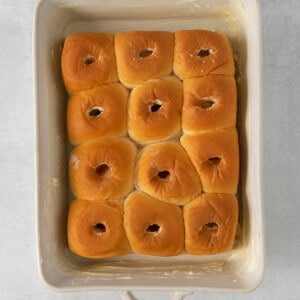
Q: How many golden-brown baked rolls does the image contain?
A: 12